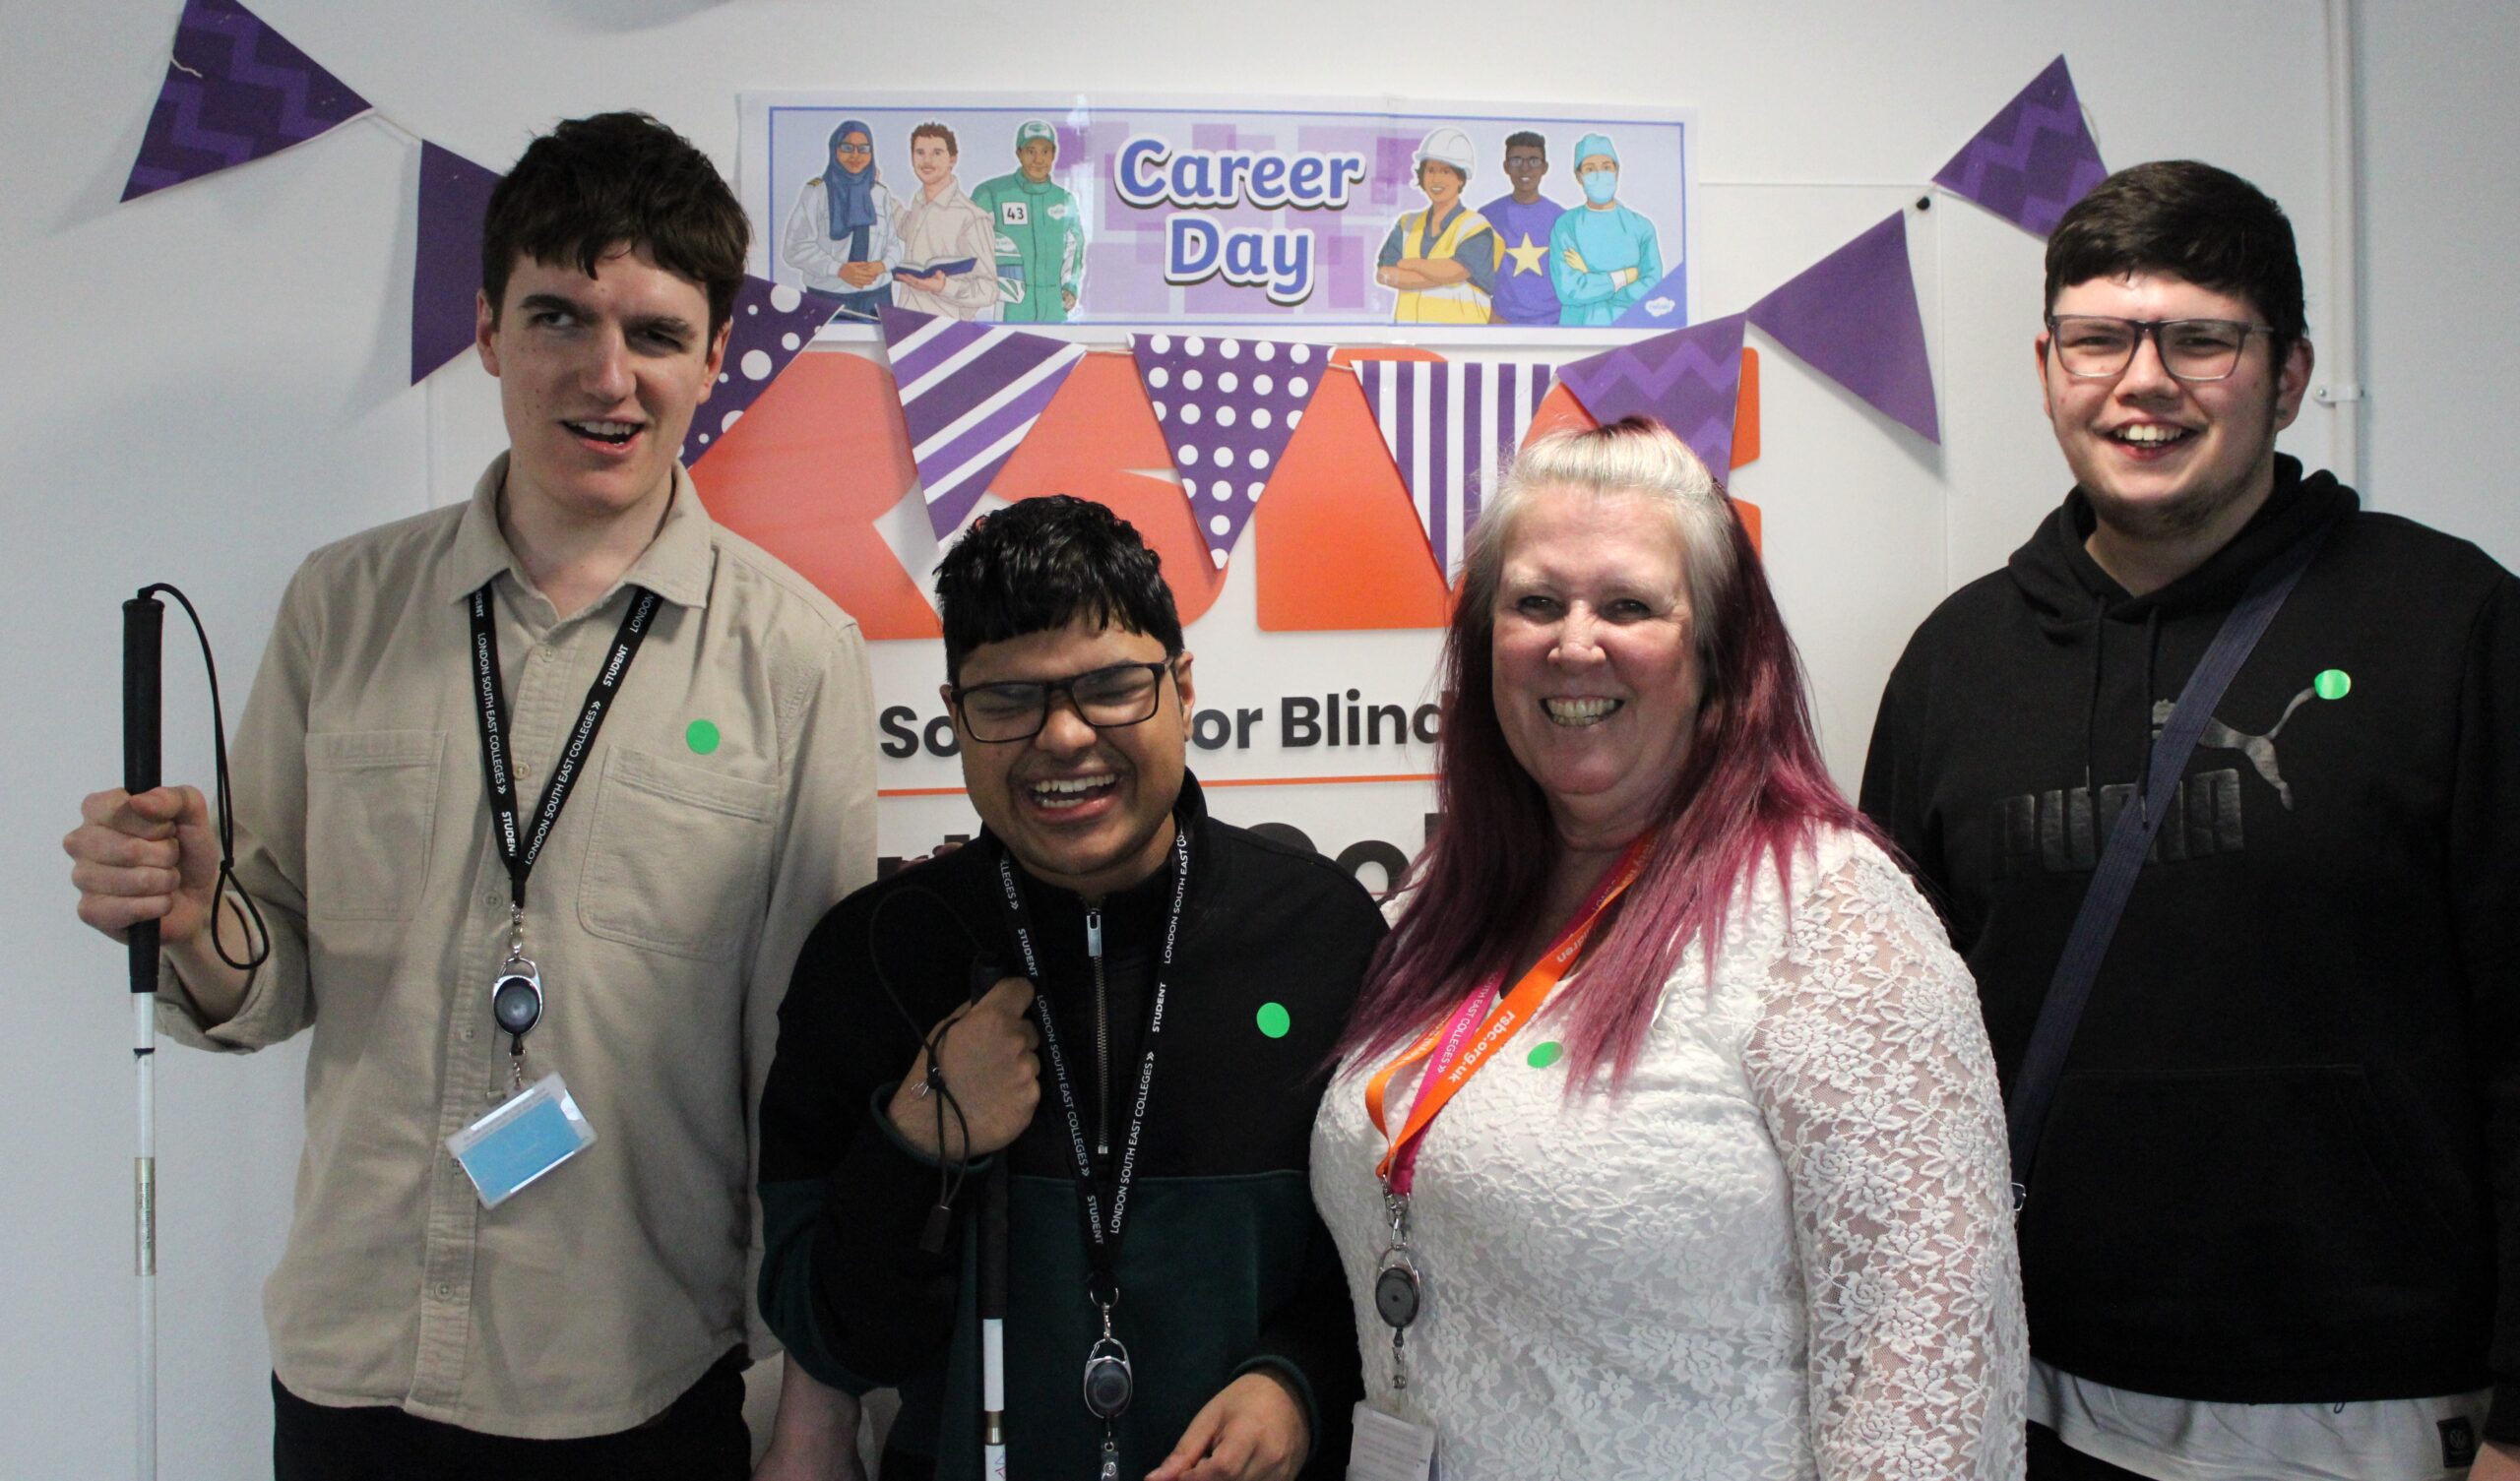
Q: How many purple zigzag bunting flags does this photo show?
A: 3